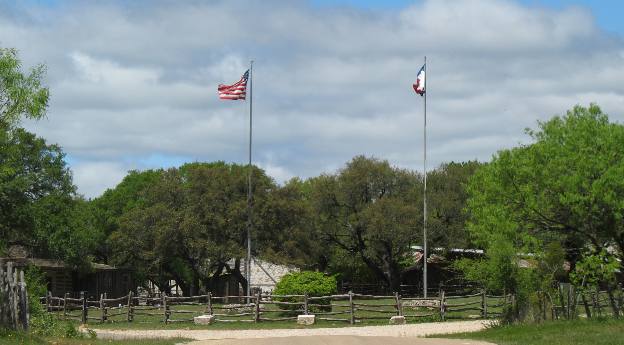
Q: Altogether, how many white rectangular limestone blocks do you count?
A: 3